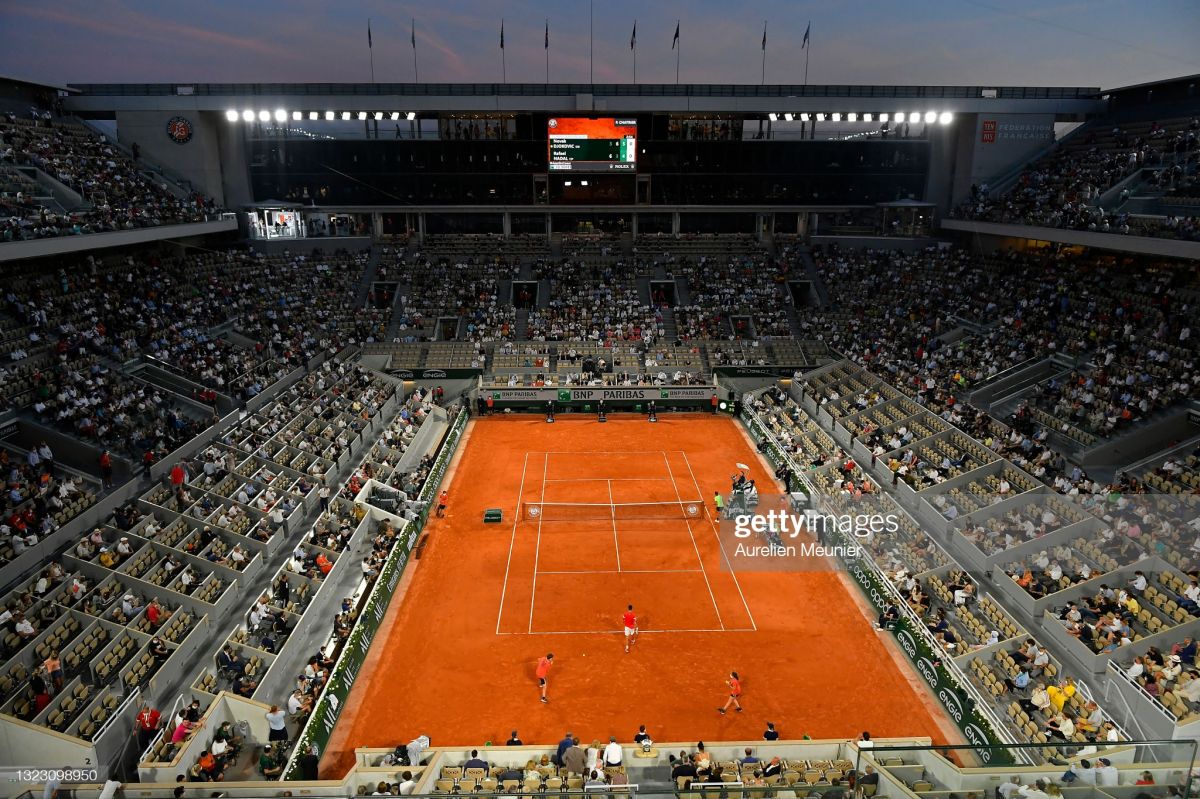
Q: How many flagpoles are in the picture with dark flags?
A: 8